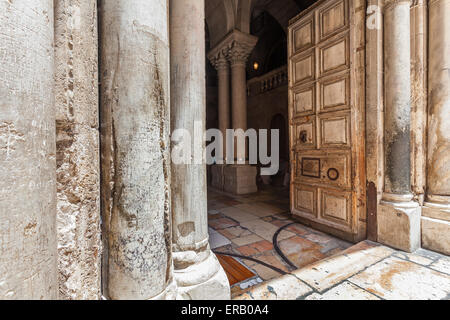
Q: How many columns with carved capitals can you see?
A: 2